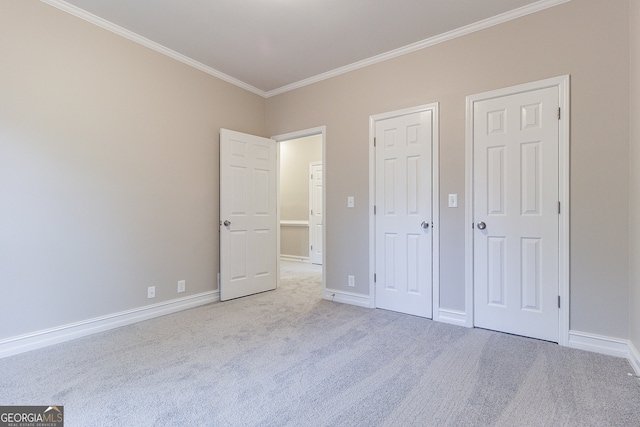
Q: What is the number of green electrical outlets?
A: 0